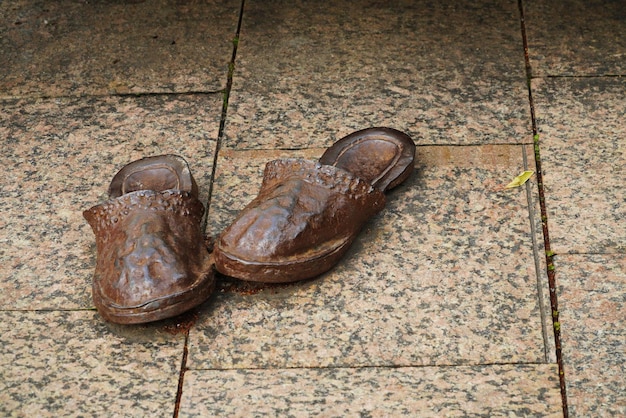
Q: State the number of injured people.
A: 0